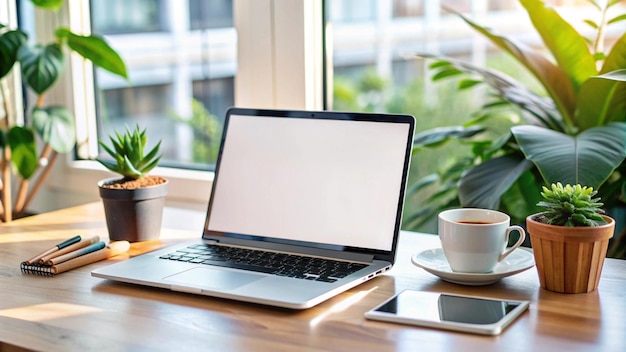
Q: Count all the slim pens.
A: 3